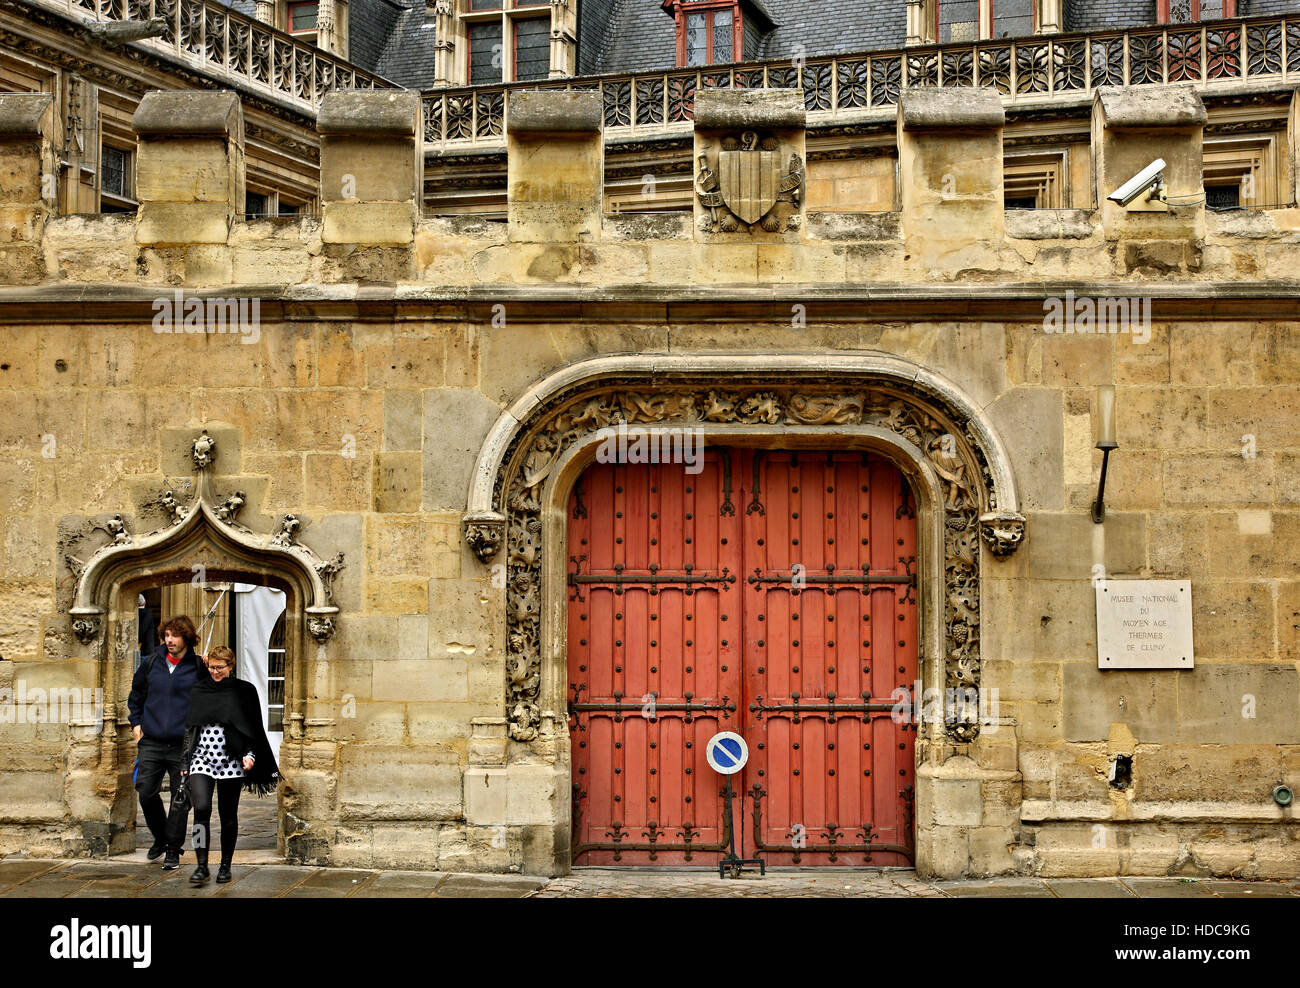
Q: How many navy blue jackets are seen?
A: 1